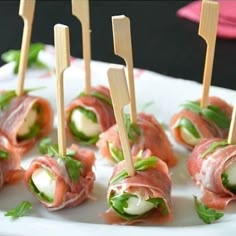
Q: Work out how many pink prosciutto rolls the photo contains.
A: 8